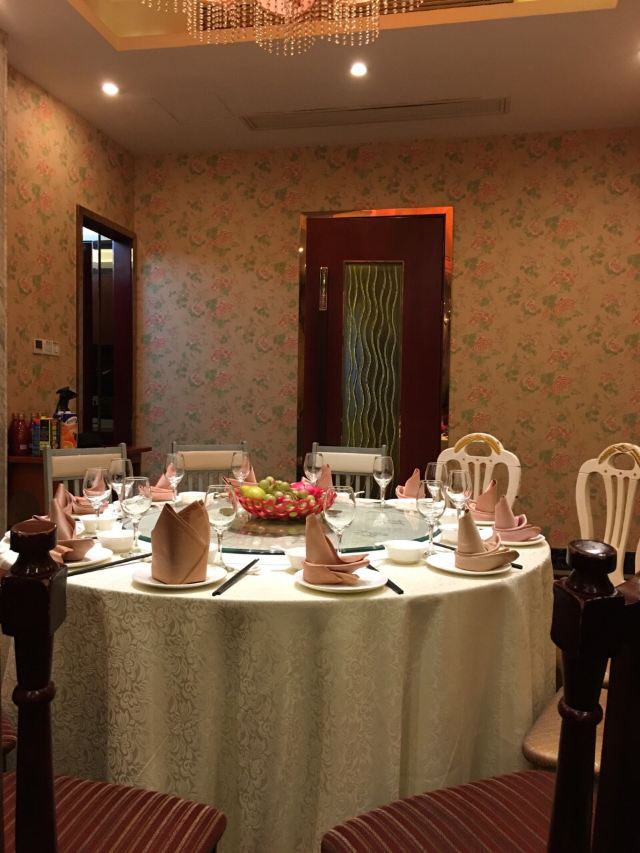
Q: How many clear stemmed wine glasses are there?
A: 12